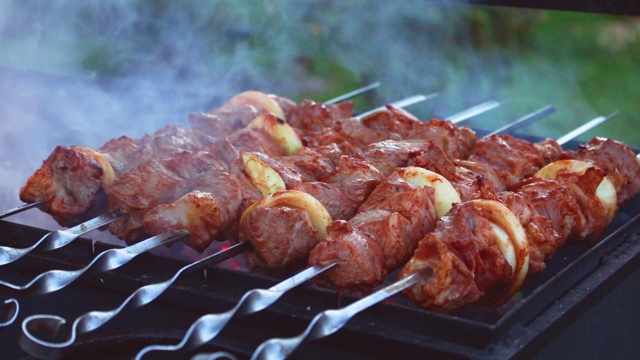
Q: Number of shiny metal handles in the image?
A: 5